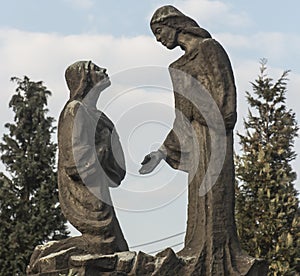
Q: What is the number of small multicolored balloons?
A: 0